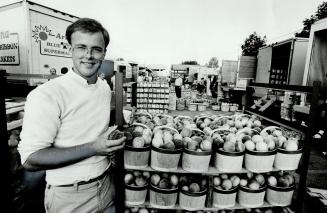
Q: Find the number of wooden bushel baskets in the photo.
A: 12